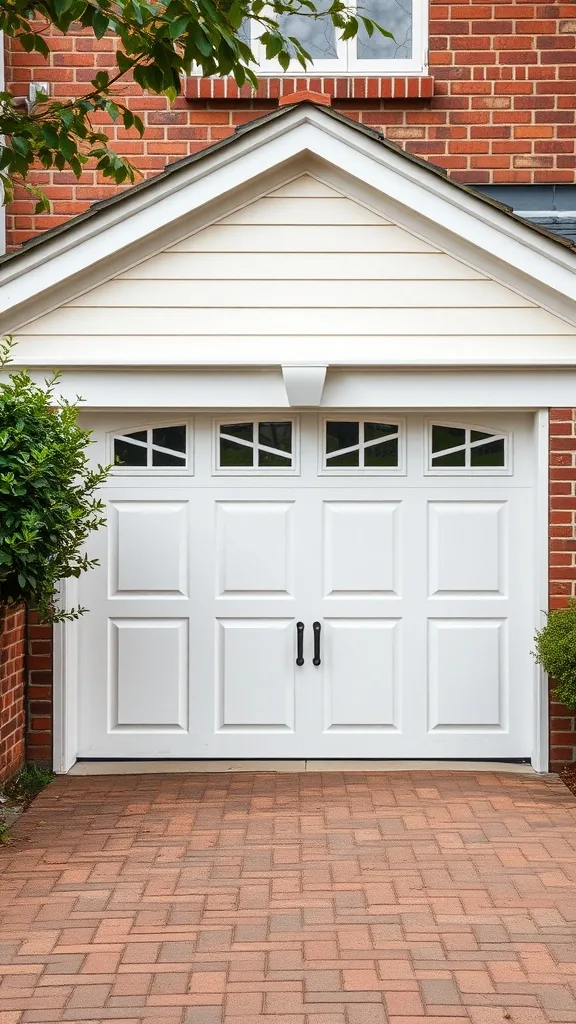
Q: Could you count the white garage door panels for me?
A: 8